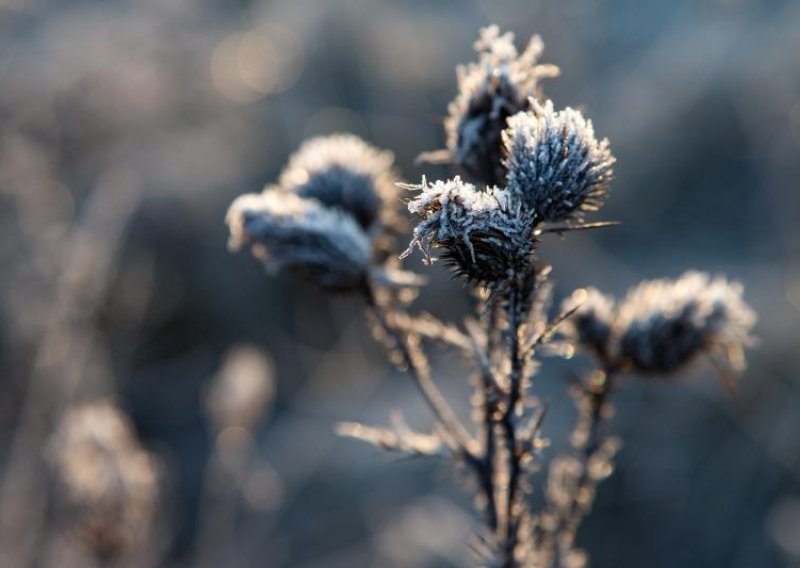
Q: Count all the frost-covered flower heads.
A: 7